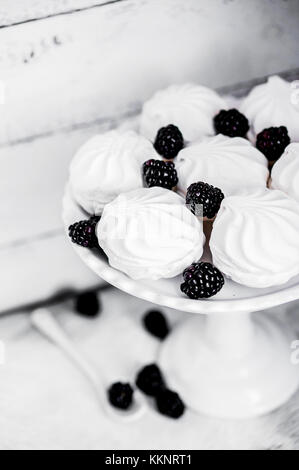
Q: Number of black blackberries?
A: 12